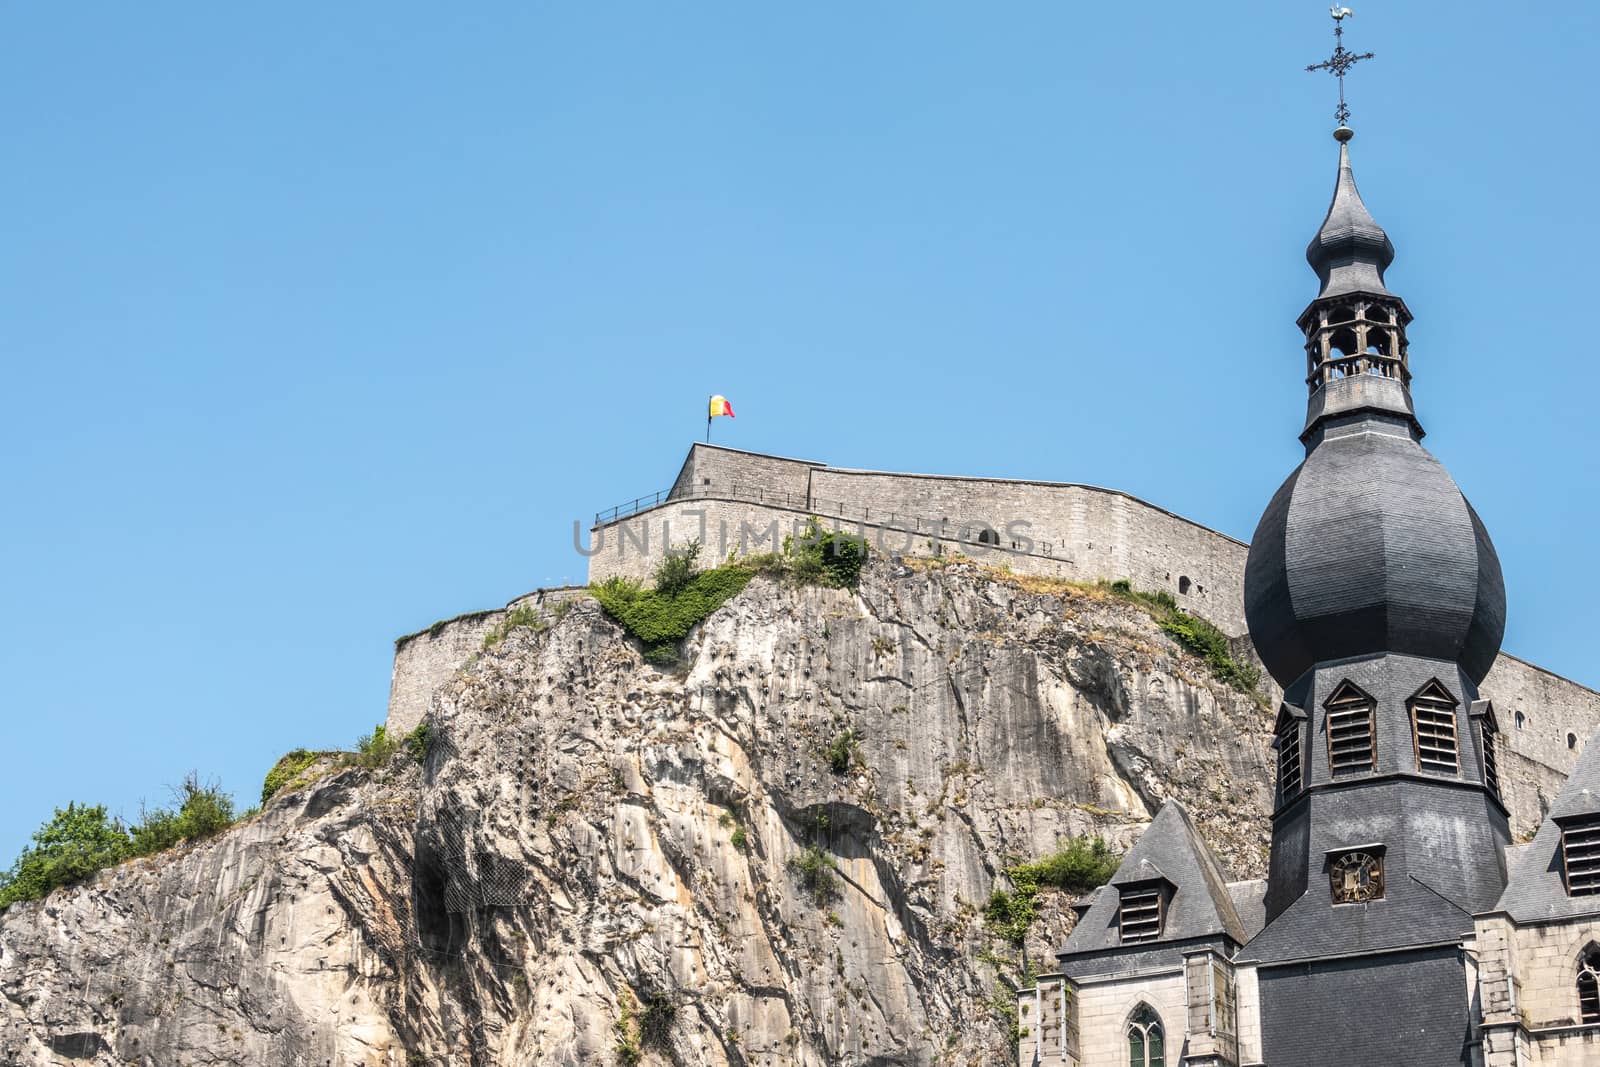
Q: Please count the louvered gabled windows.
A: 4